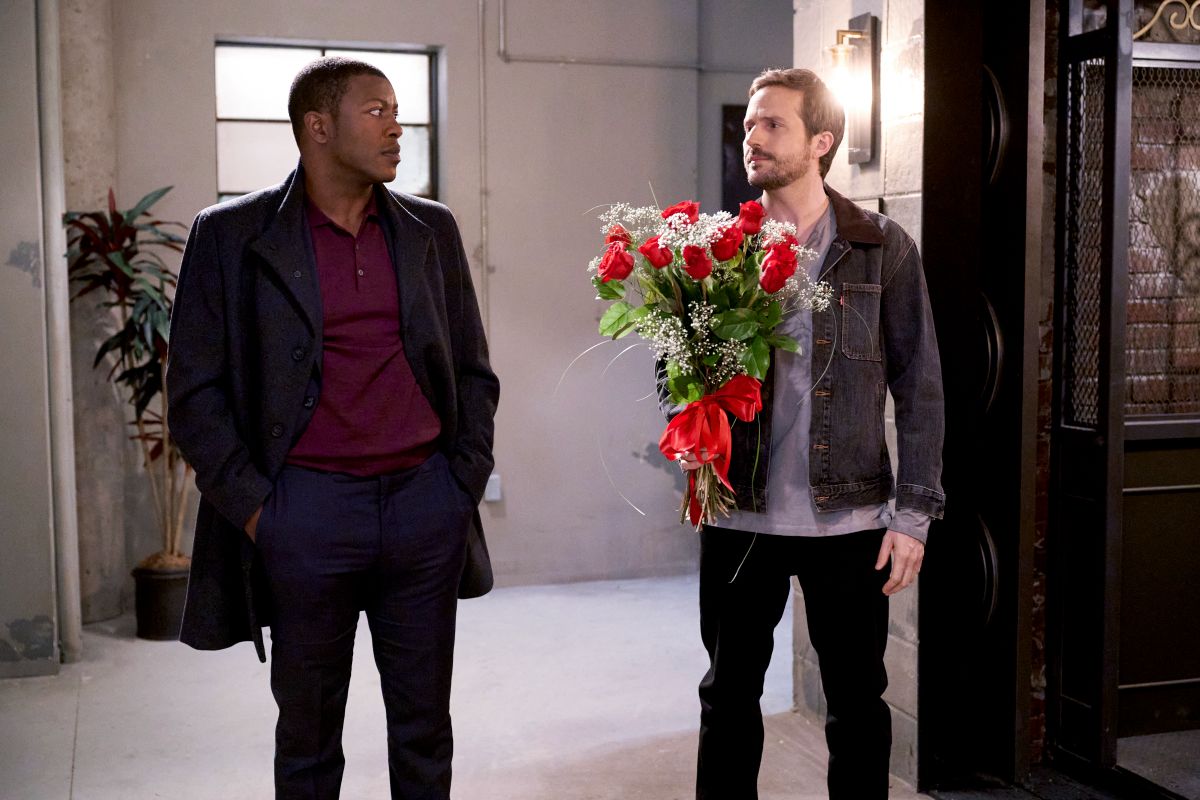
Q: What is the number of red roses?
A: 9